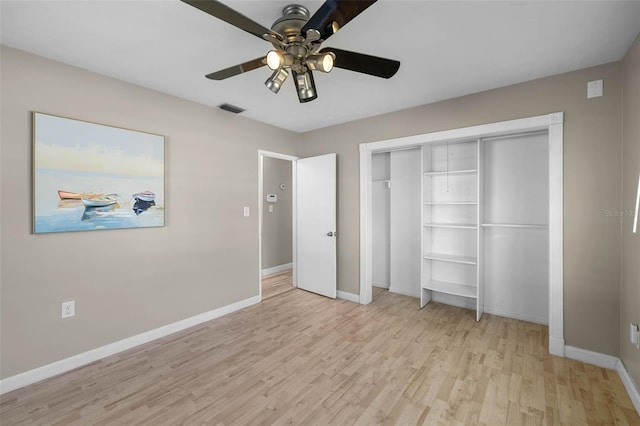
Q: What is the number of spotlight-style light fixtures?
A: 4